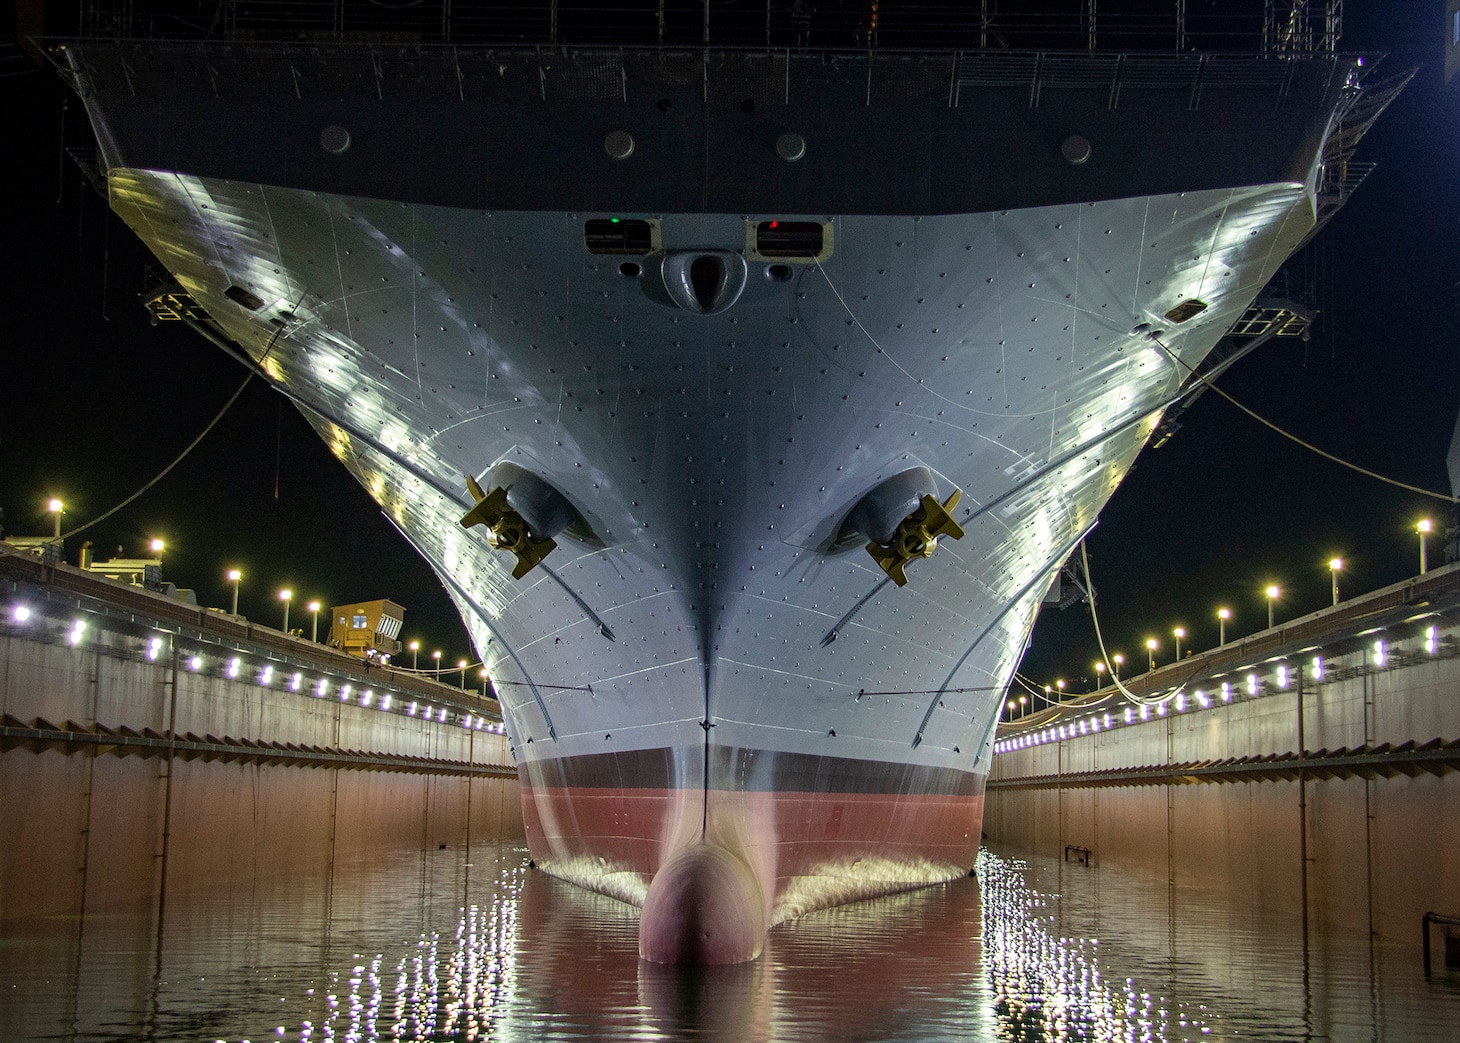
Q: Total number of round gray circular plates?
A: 4